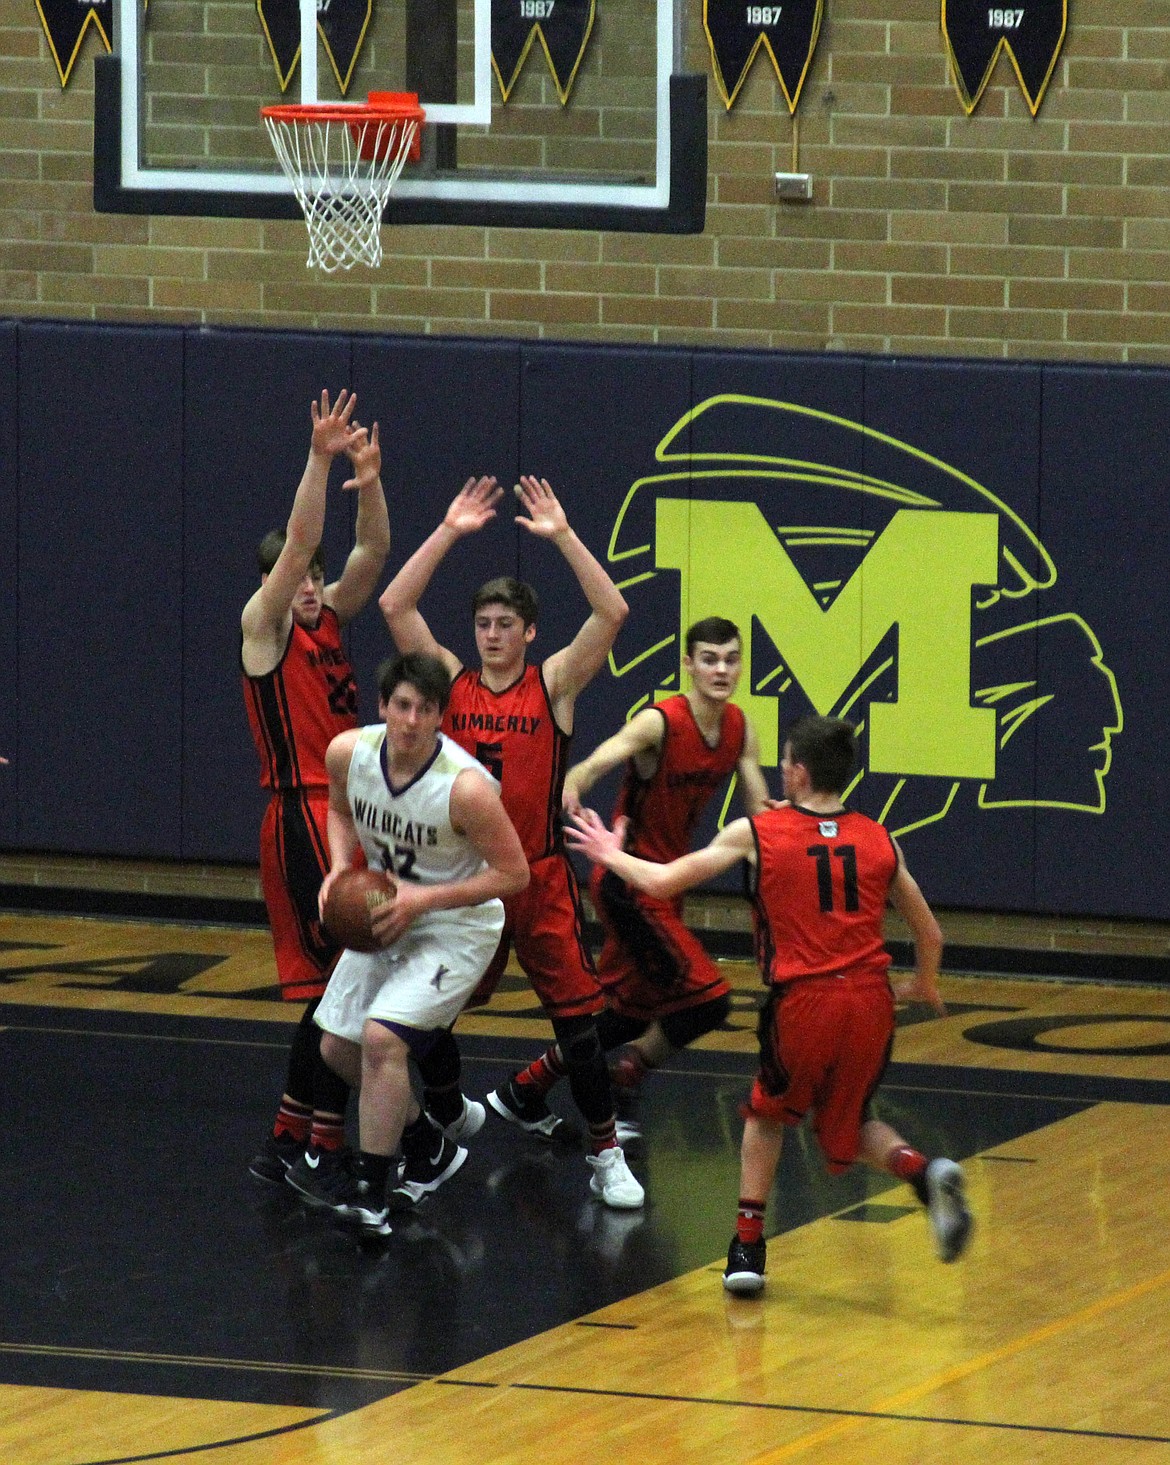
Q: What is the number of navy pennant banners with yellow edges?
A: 5